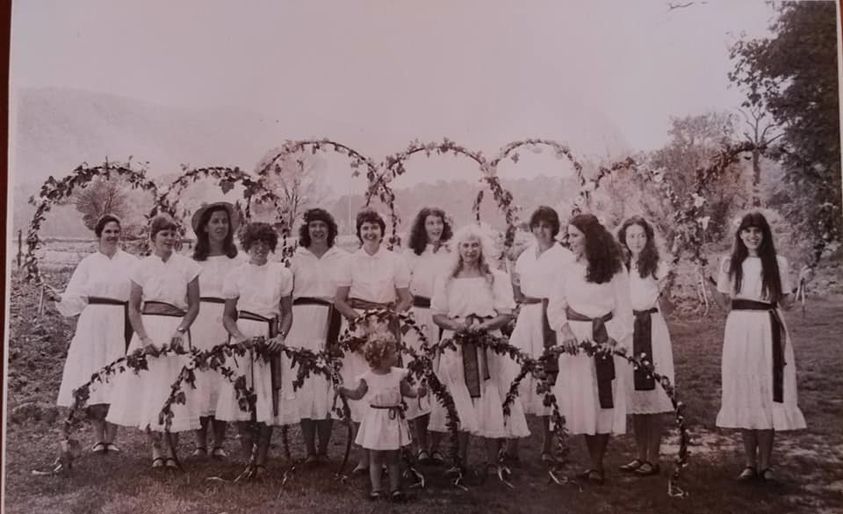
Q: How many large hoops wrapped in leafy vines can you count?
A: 12